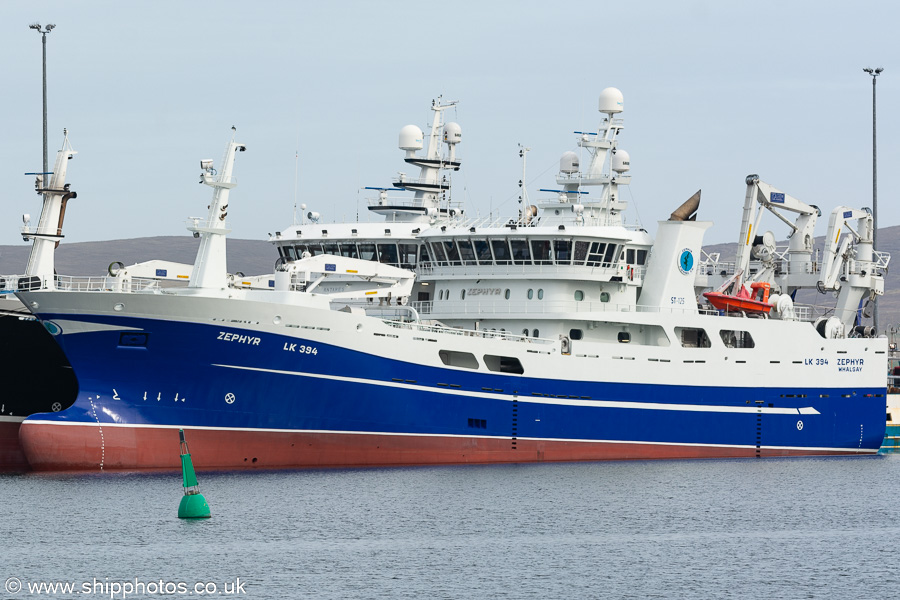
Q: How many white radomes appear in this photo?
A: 5